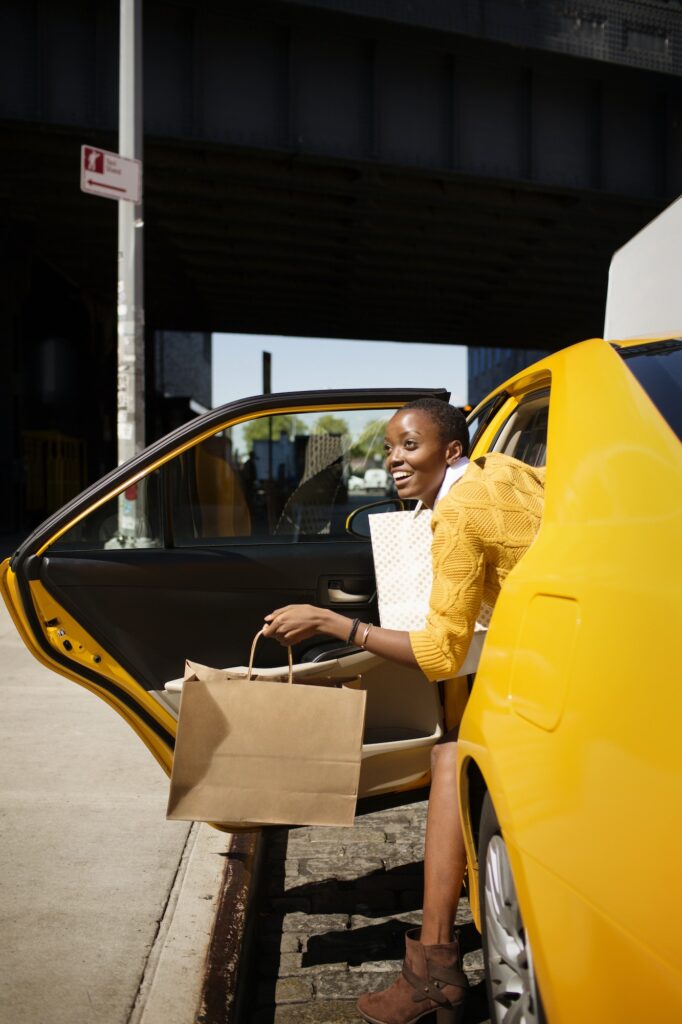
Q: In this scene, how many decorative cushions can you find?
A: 0